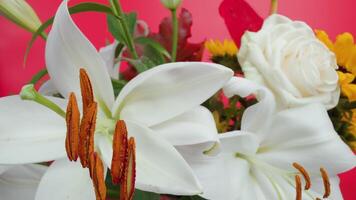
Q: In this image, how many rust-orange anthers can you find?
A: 9